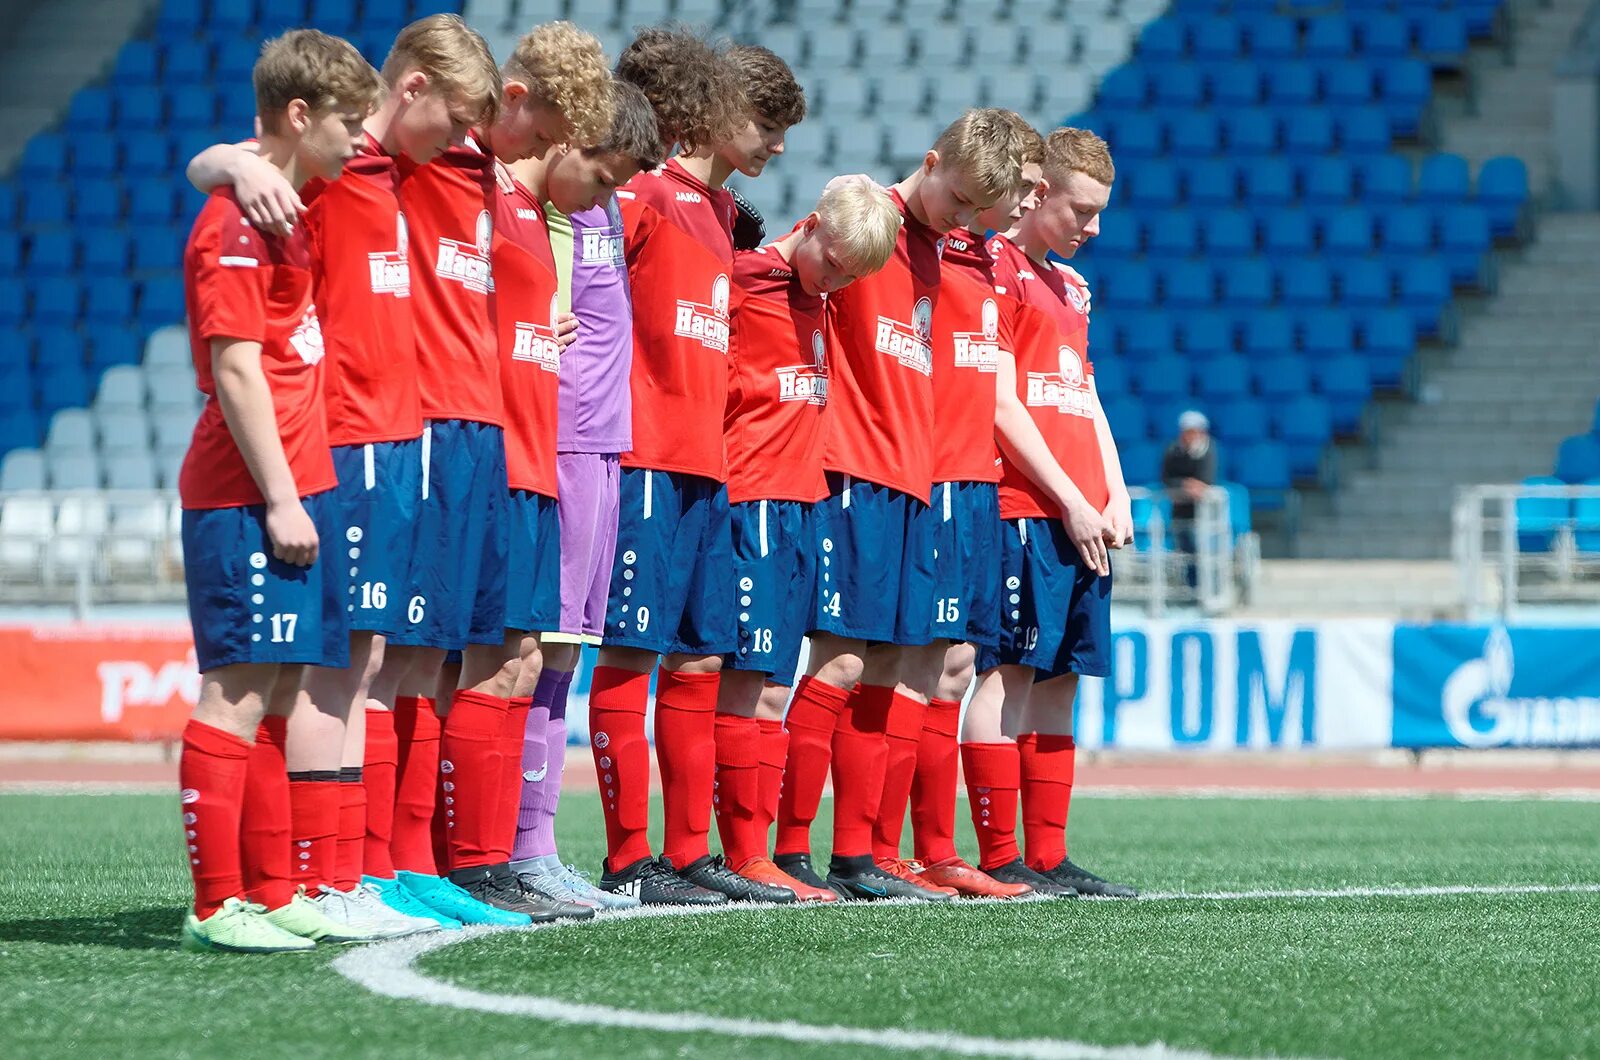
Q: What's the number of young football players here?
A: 10